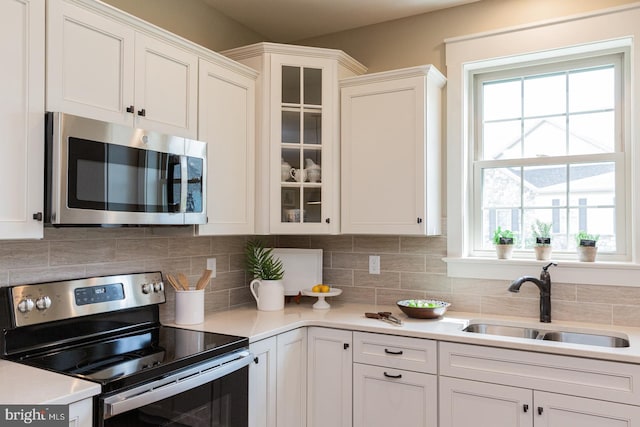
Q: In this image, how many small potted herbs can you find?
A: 3